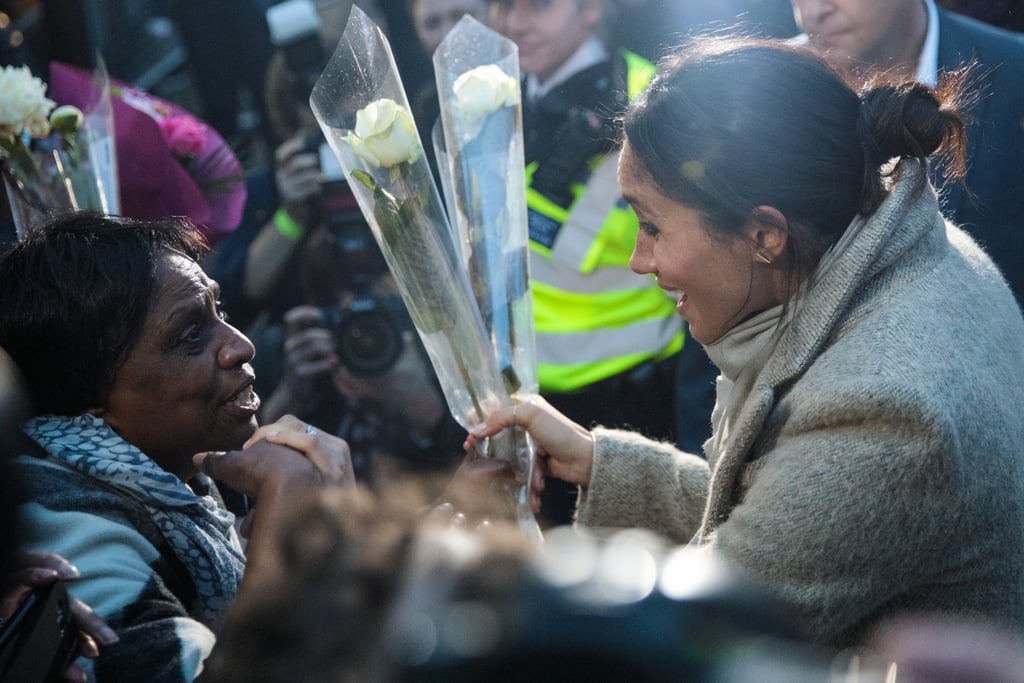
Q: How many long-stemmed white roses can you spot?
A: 2